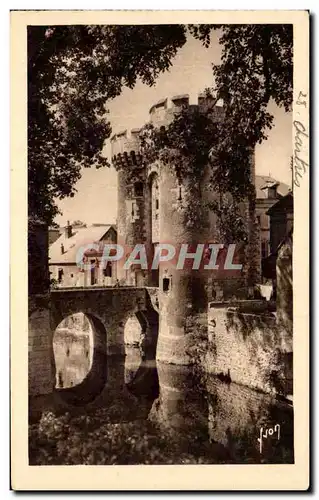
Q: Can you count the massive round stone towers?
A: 2